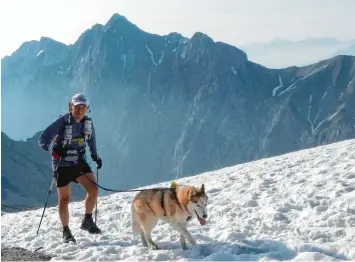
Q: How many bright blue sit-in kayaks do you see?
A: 0